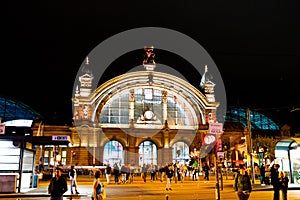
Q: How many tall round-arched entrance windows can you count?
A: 3